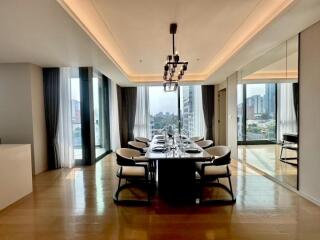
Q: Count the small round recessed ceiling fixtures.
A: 2